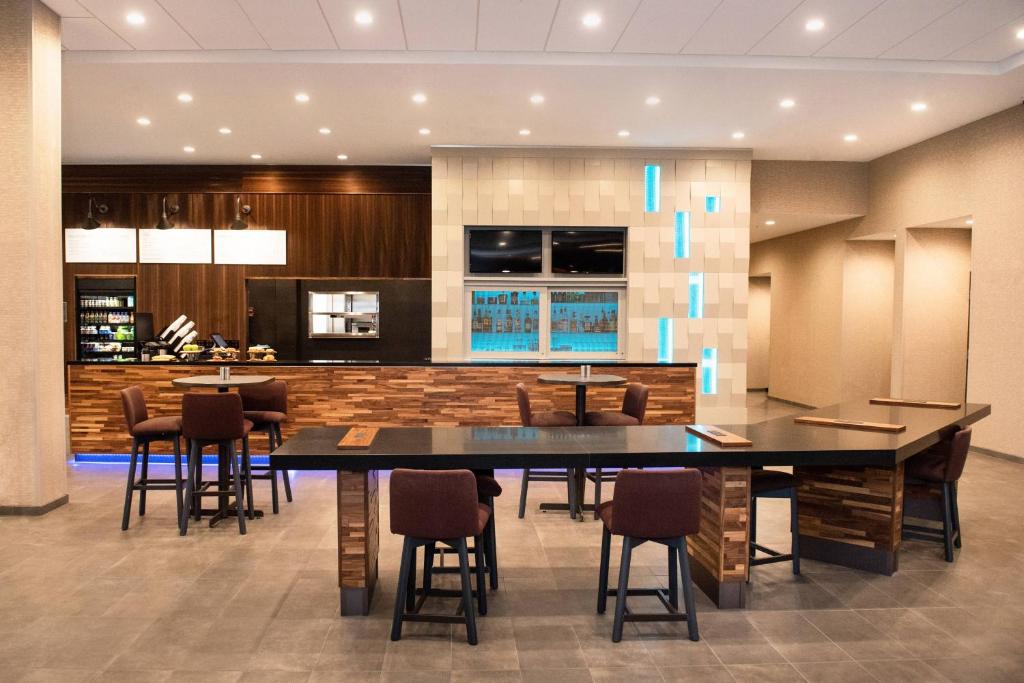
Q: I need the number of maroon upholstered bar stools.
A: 10